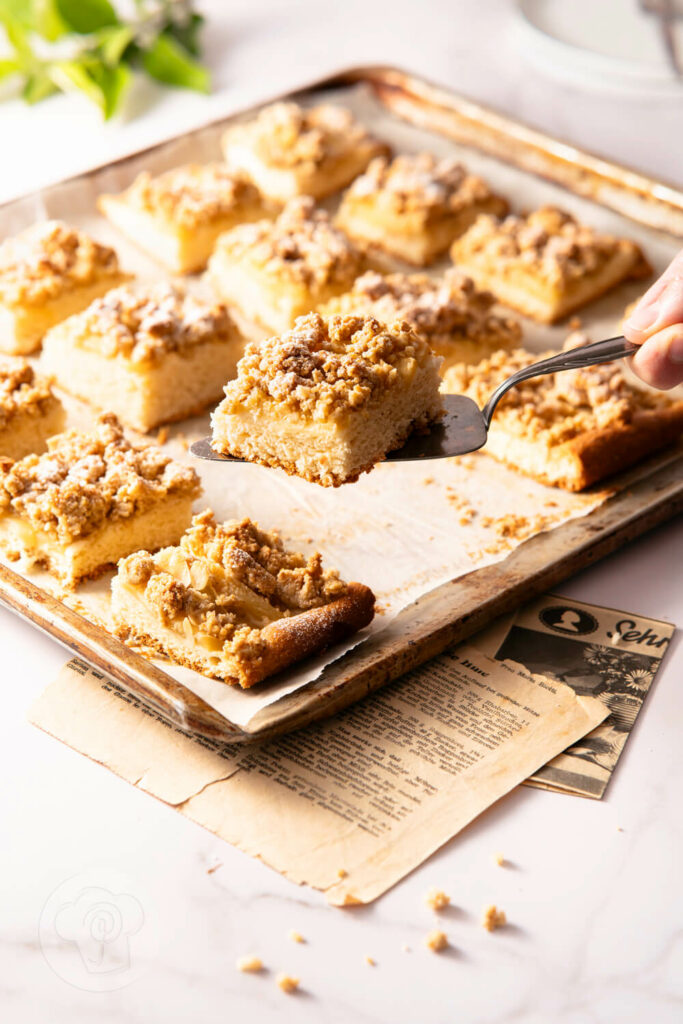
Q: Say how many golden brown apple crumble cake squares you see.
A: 13